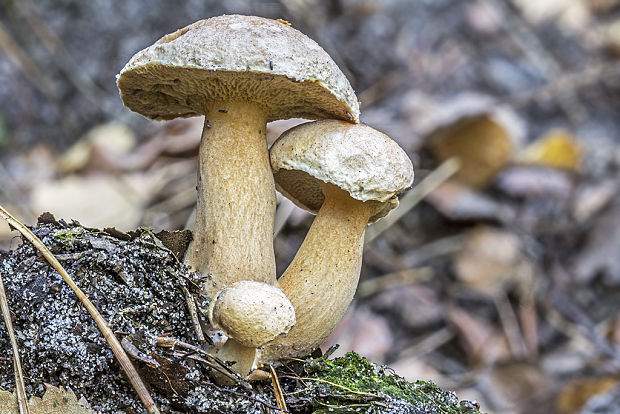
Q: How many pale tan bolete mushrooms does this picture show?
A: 3